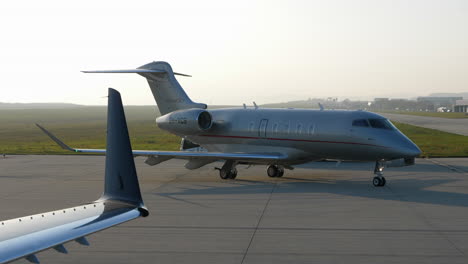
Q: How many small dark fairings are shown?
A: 3